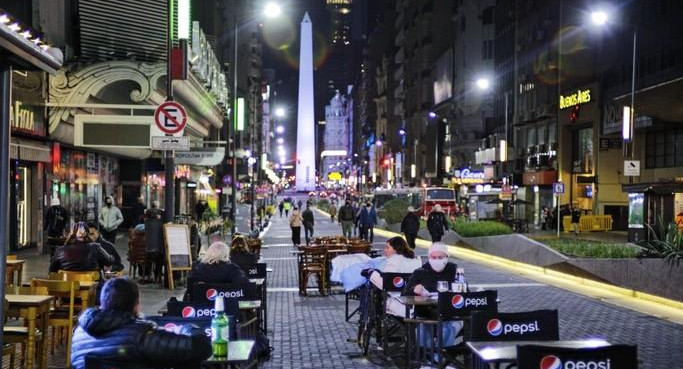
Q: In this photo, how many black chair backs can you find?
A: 9